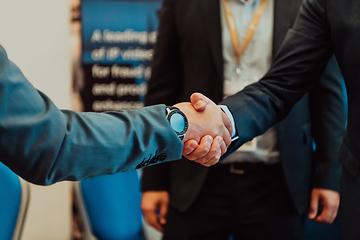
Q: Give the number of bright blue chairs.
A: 2